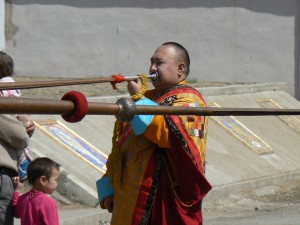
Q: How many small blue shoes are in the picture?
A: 1